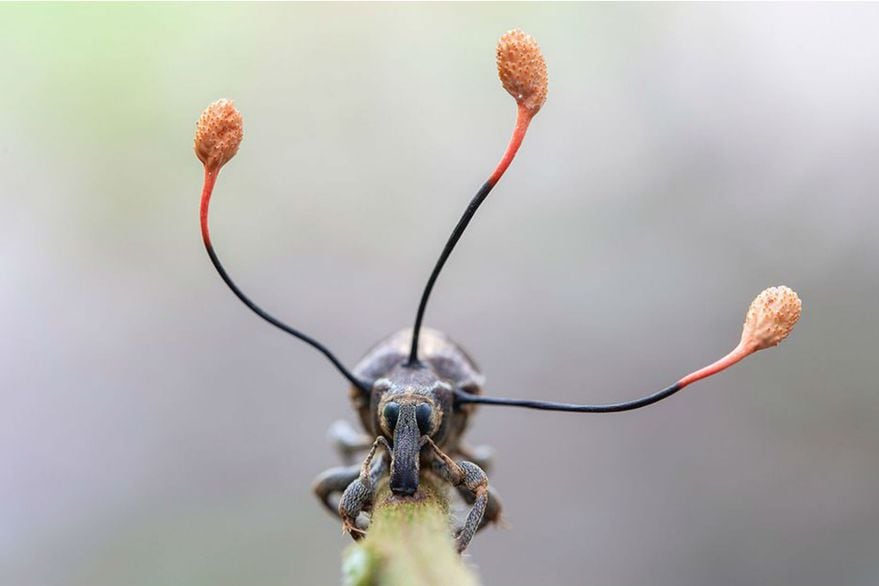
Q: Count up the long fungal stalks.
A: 3